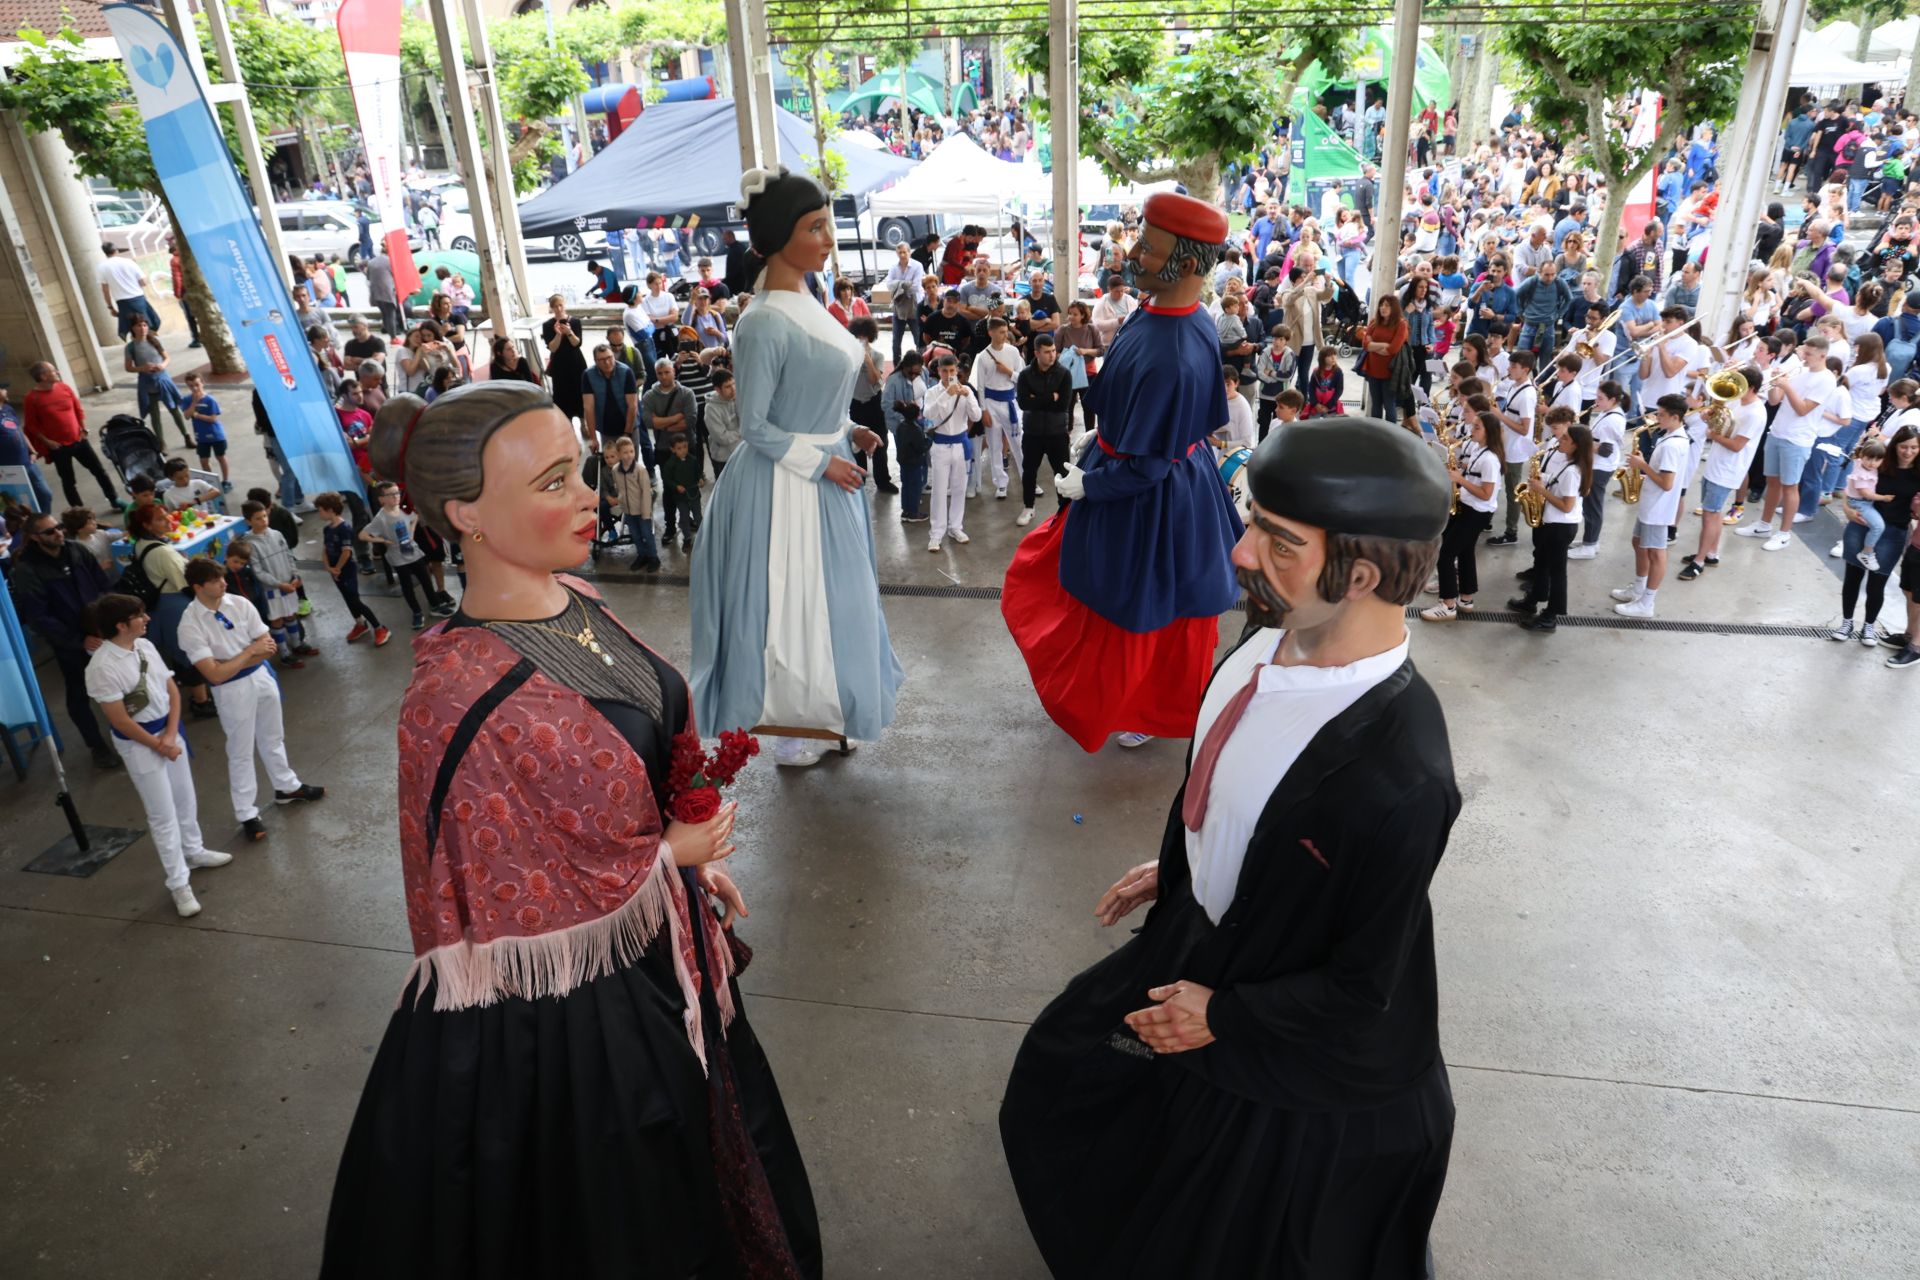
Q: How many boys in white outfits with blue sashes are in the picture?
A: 4